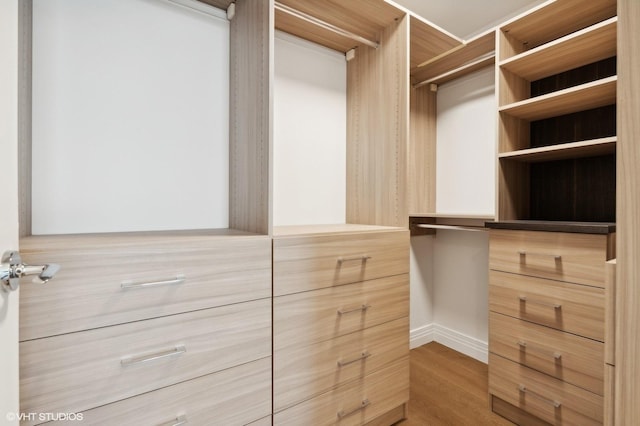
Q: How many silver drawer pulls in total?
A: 11